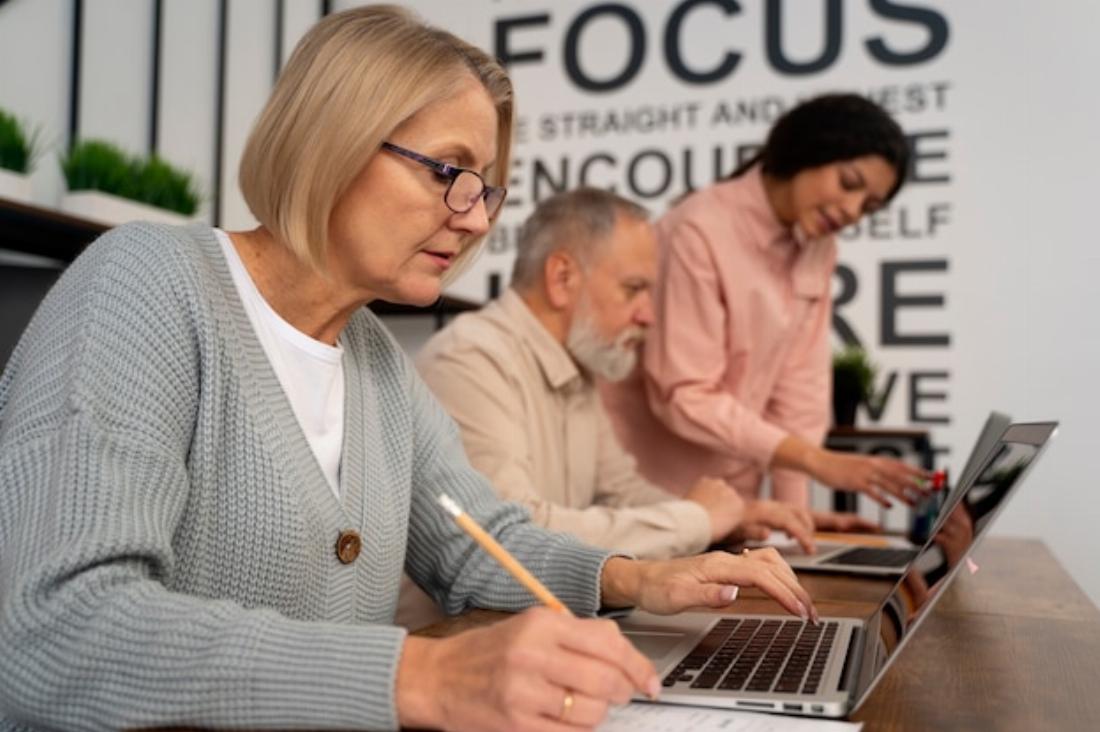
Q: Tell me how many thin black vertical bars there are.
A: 5